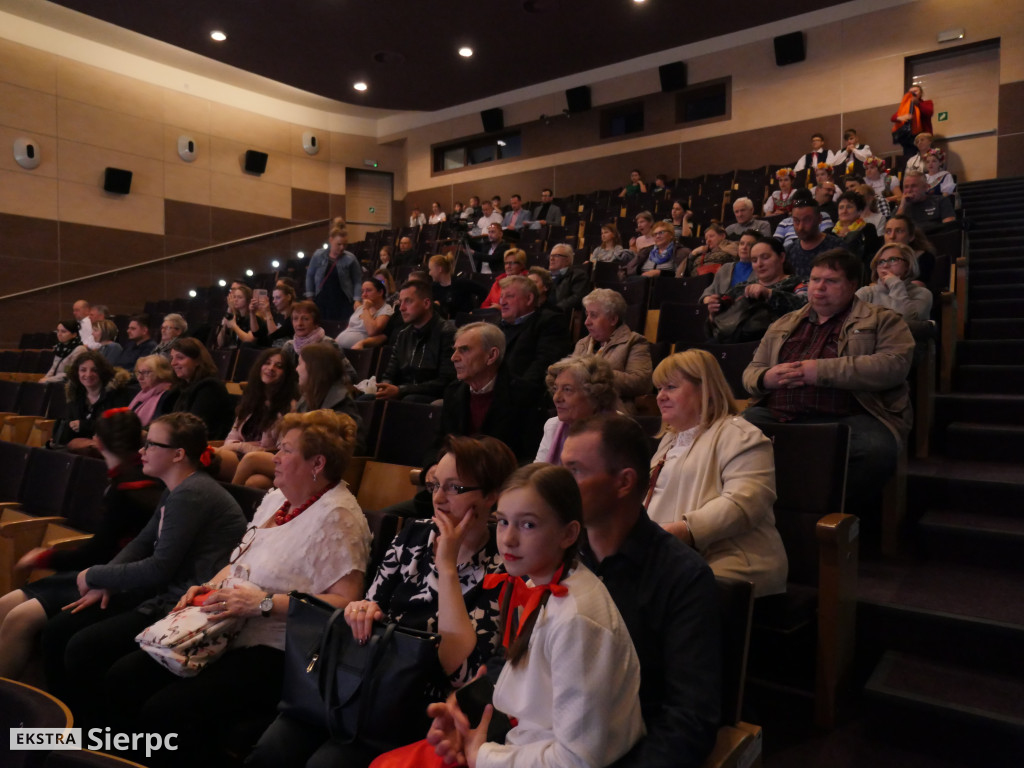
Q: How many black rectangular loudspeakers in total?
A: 6